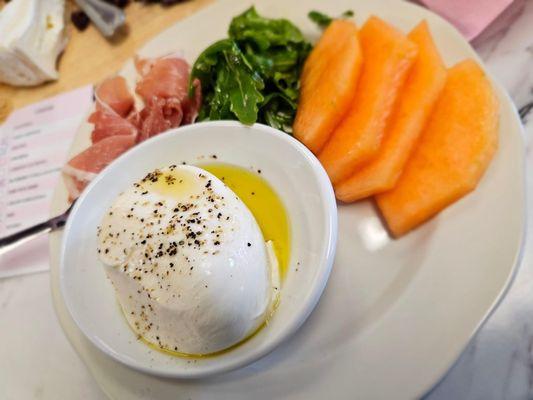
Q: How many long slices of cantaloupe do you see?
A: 4